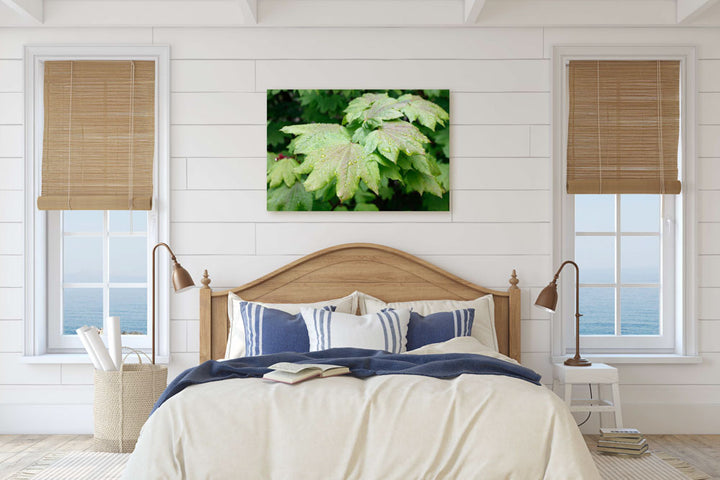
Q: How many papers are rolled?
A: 3